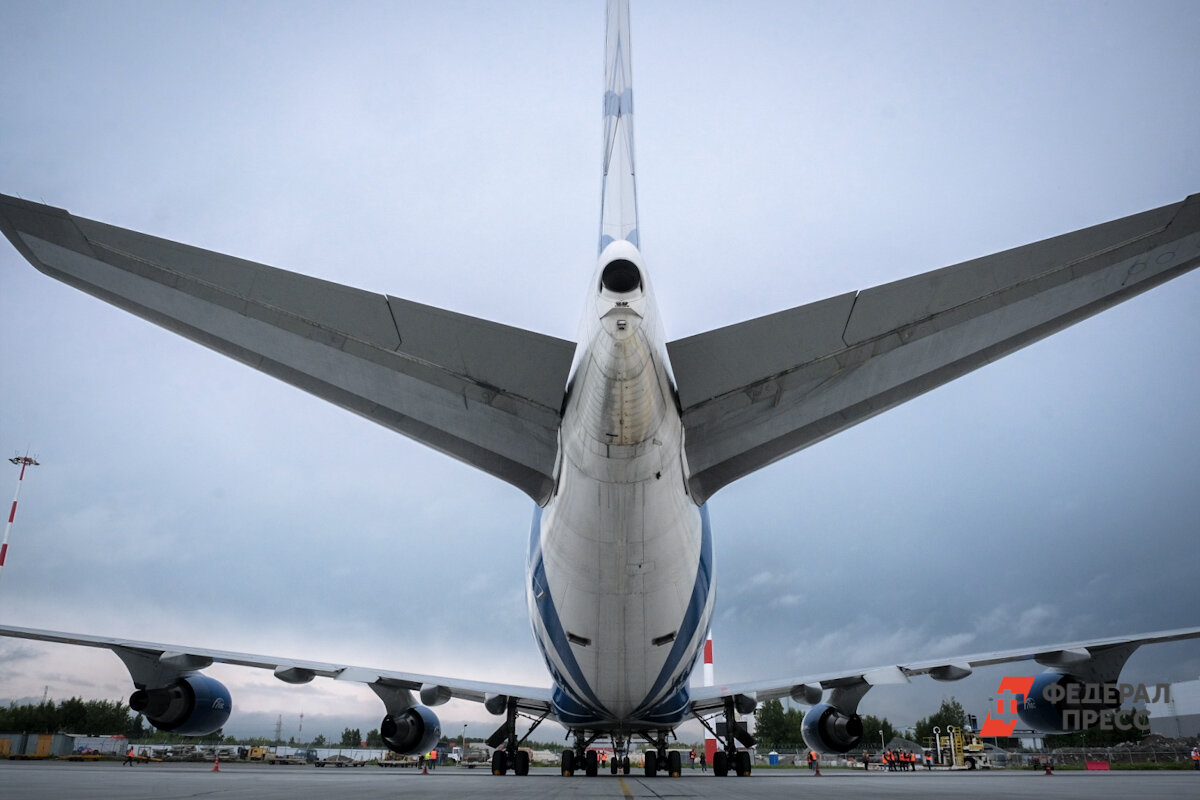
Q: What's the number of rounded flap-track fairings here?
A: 8